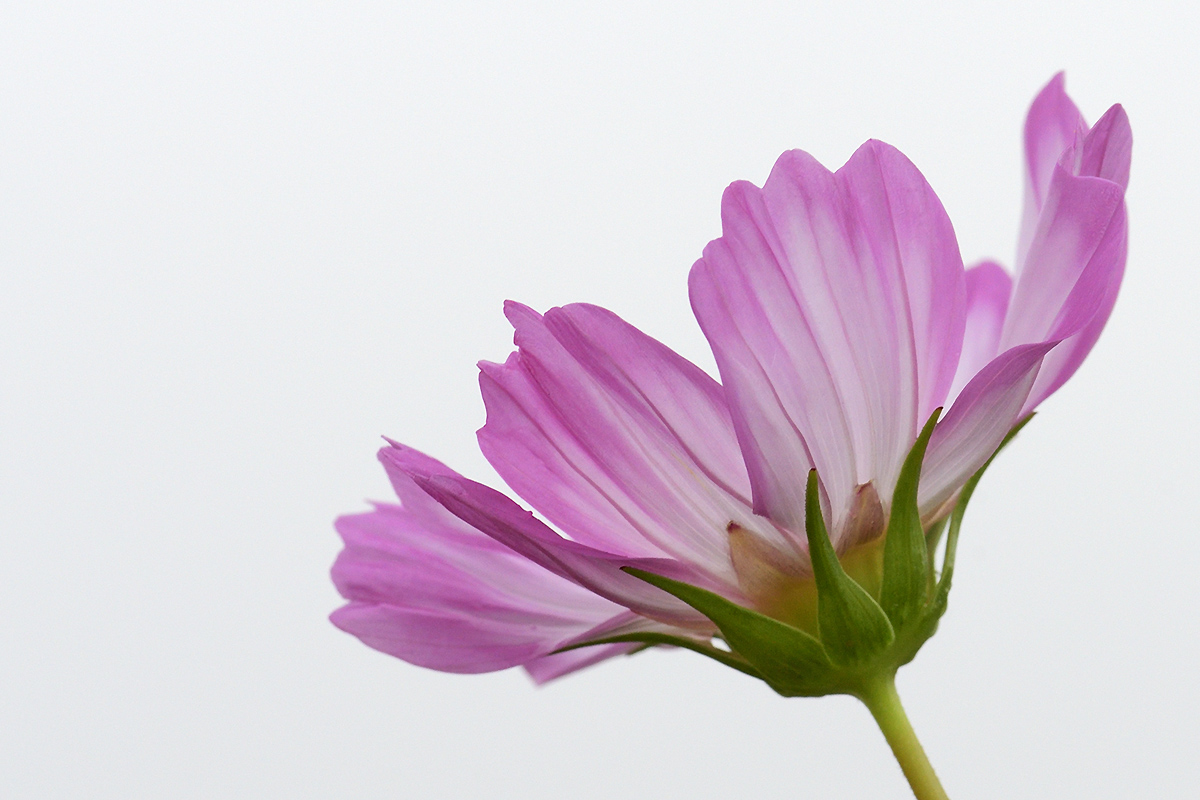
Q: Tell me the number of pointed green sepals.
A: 5